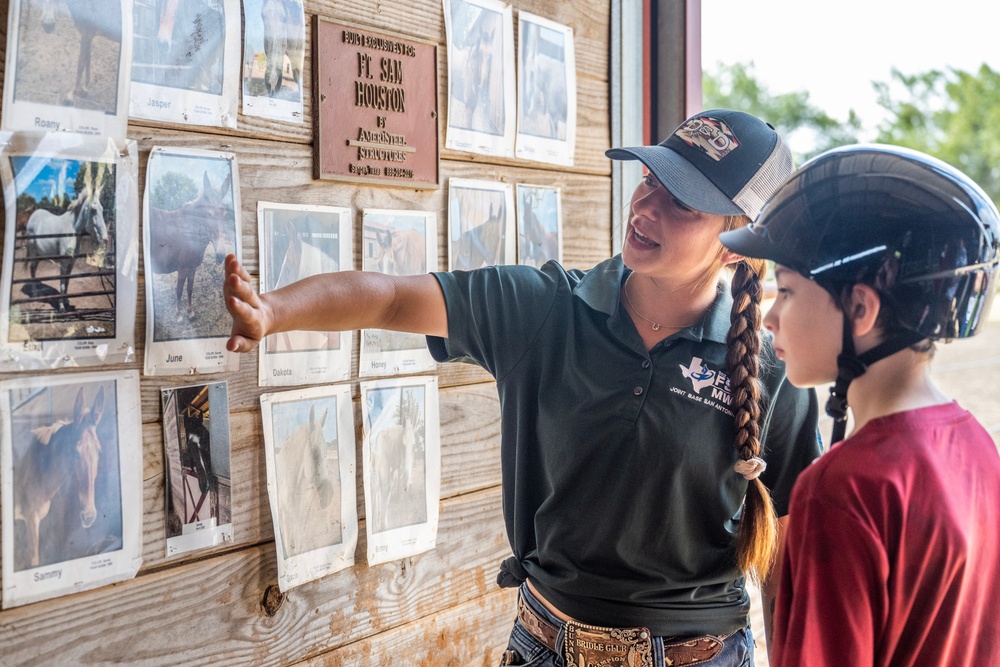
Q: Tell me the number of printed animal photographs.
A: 15